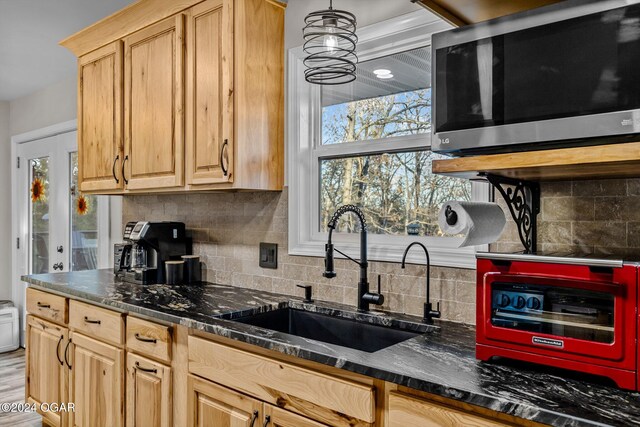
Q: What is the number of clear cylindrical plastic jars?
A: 0